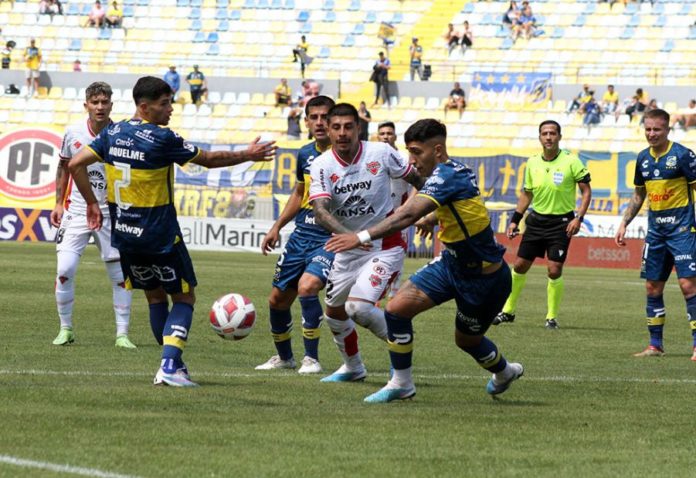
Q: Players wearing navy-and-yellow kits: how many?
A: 4